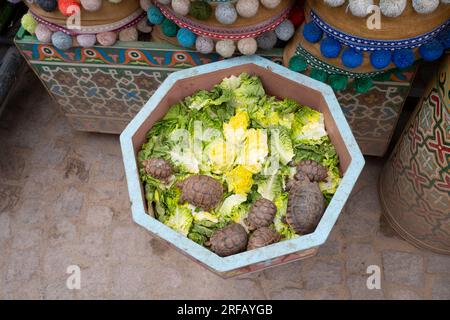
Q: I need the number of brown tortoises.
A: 7